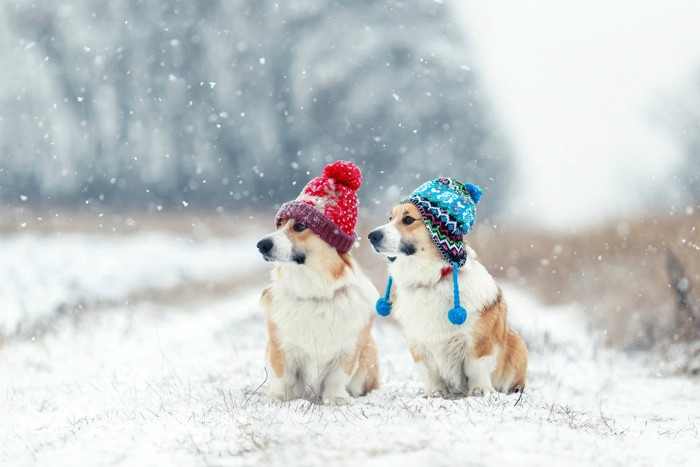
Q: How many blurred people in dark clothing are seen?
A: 0